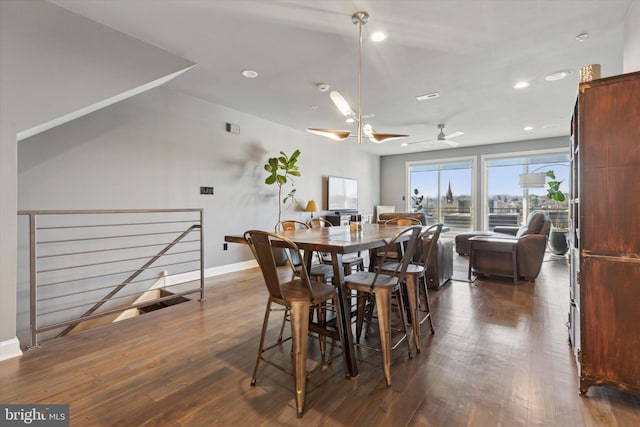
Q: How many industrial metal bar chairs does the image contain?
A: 6